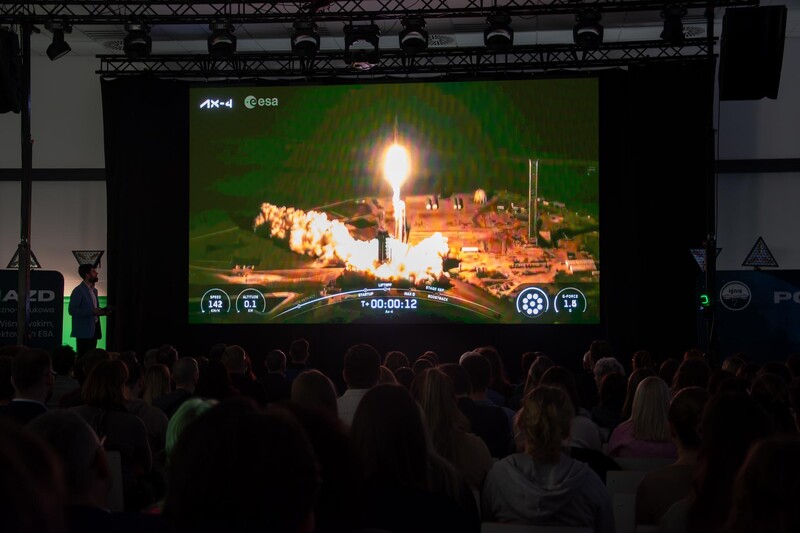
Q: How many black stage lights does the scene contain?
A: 9